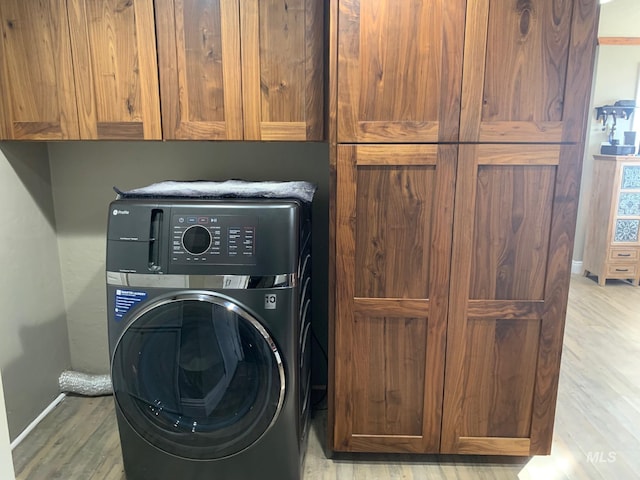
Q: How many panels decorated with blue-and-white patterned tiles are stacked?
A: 3